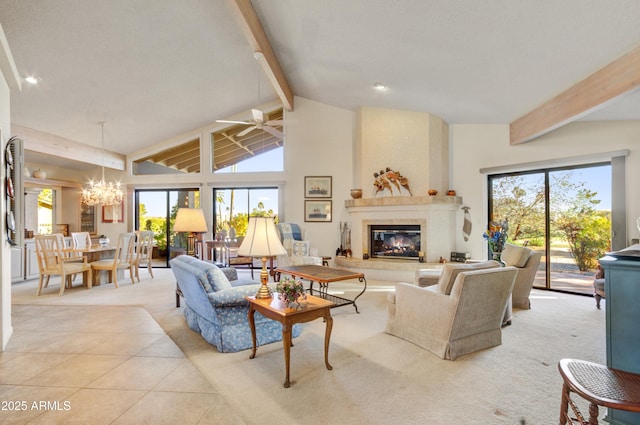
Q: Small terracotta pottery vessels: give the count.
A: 3